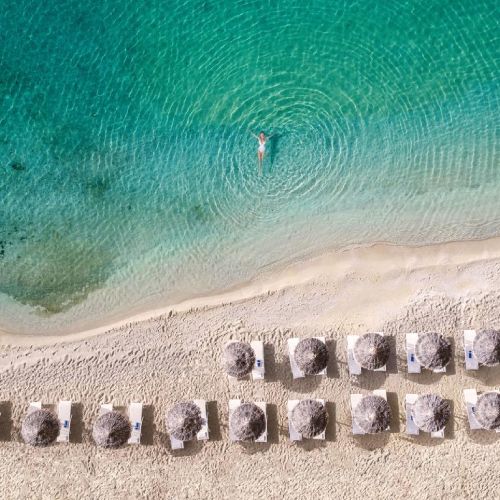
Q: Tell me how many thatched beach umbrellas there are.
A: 13